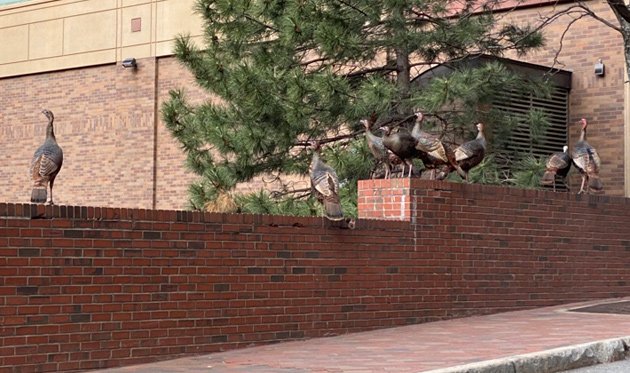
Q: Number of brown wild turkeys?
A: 8